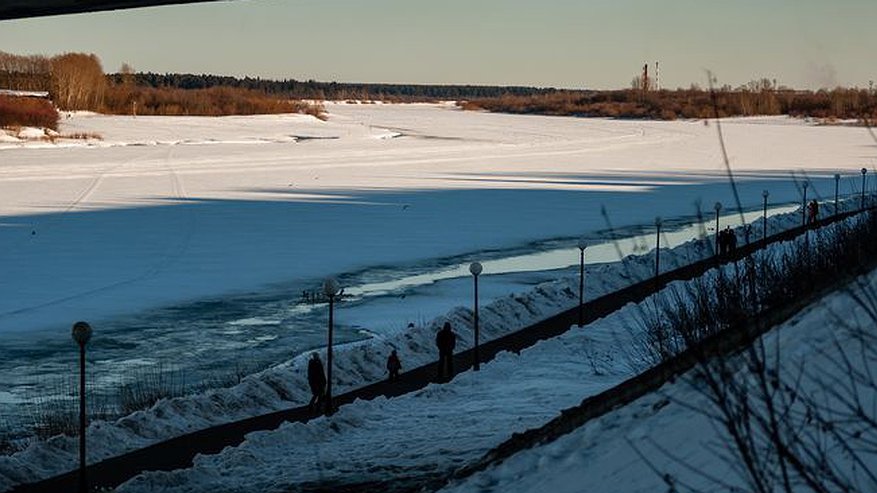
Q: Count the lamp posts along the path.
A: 10